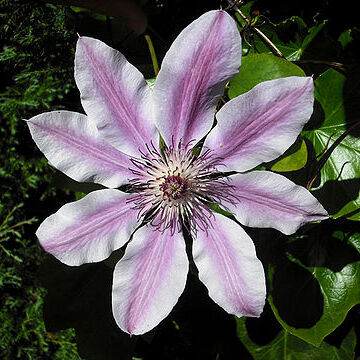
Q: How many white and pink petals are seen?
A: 8